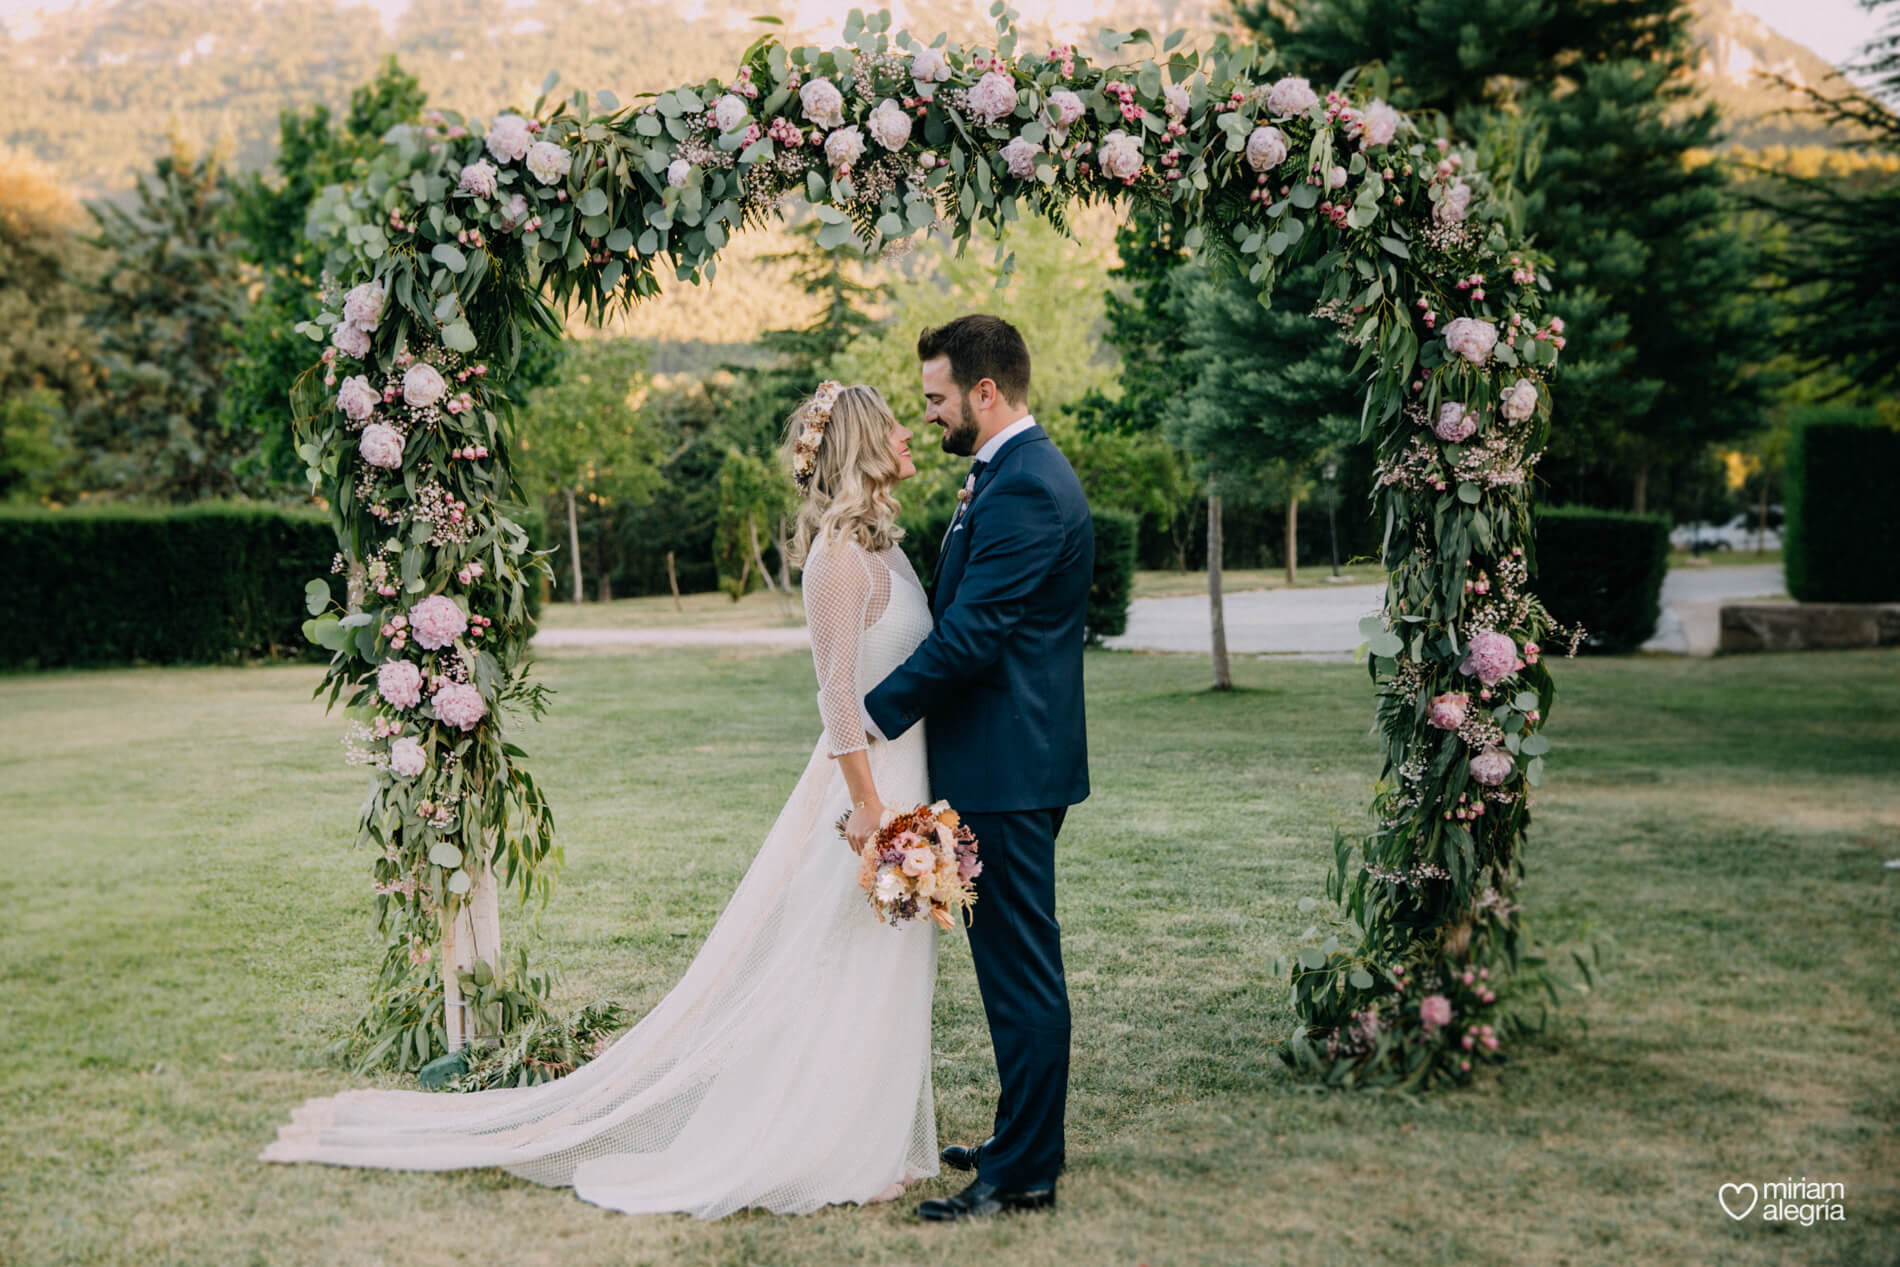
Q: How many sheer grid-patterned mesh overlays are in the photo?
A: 1